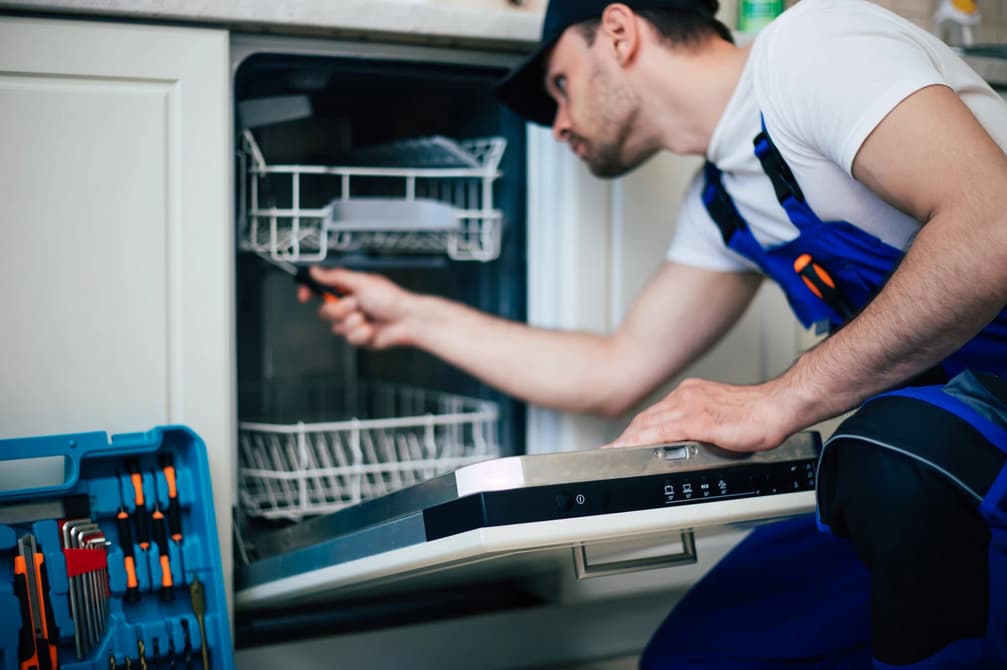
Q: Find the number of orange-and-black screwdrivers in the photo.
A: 6